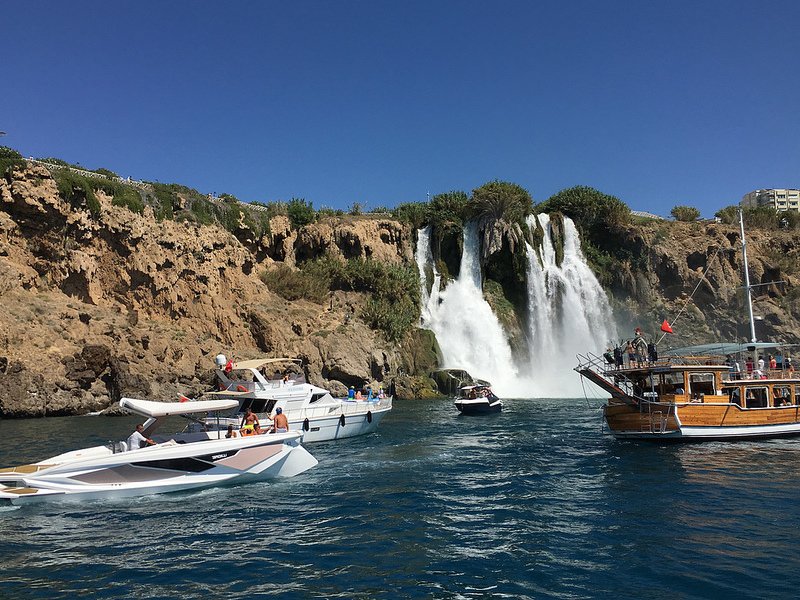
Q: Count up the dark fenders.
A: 3